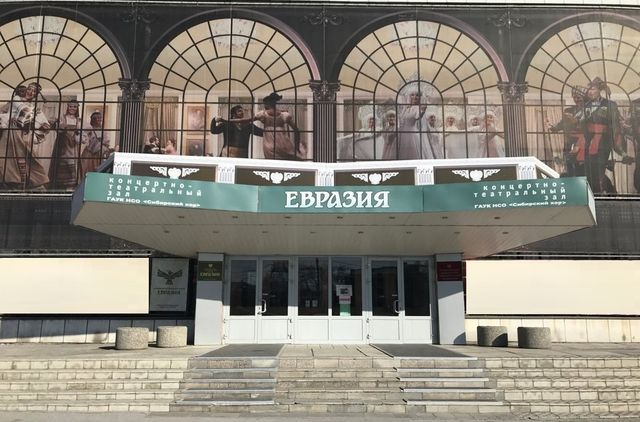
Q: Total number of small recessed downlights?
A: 15